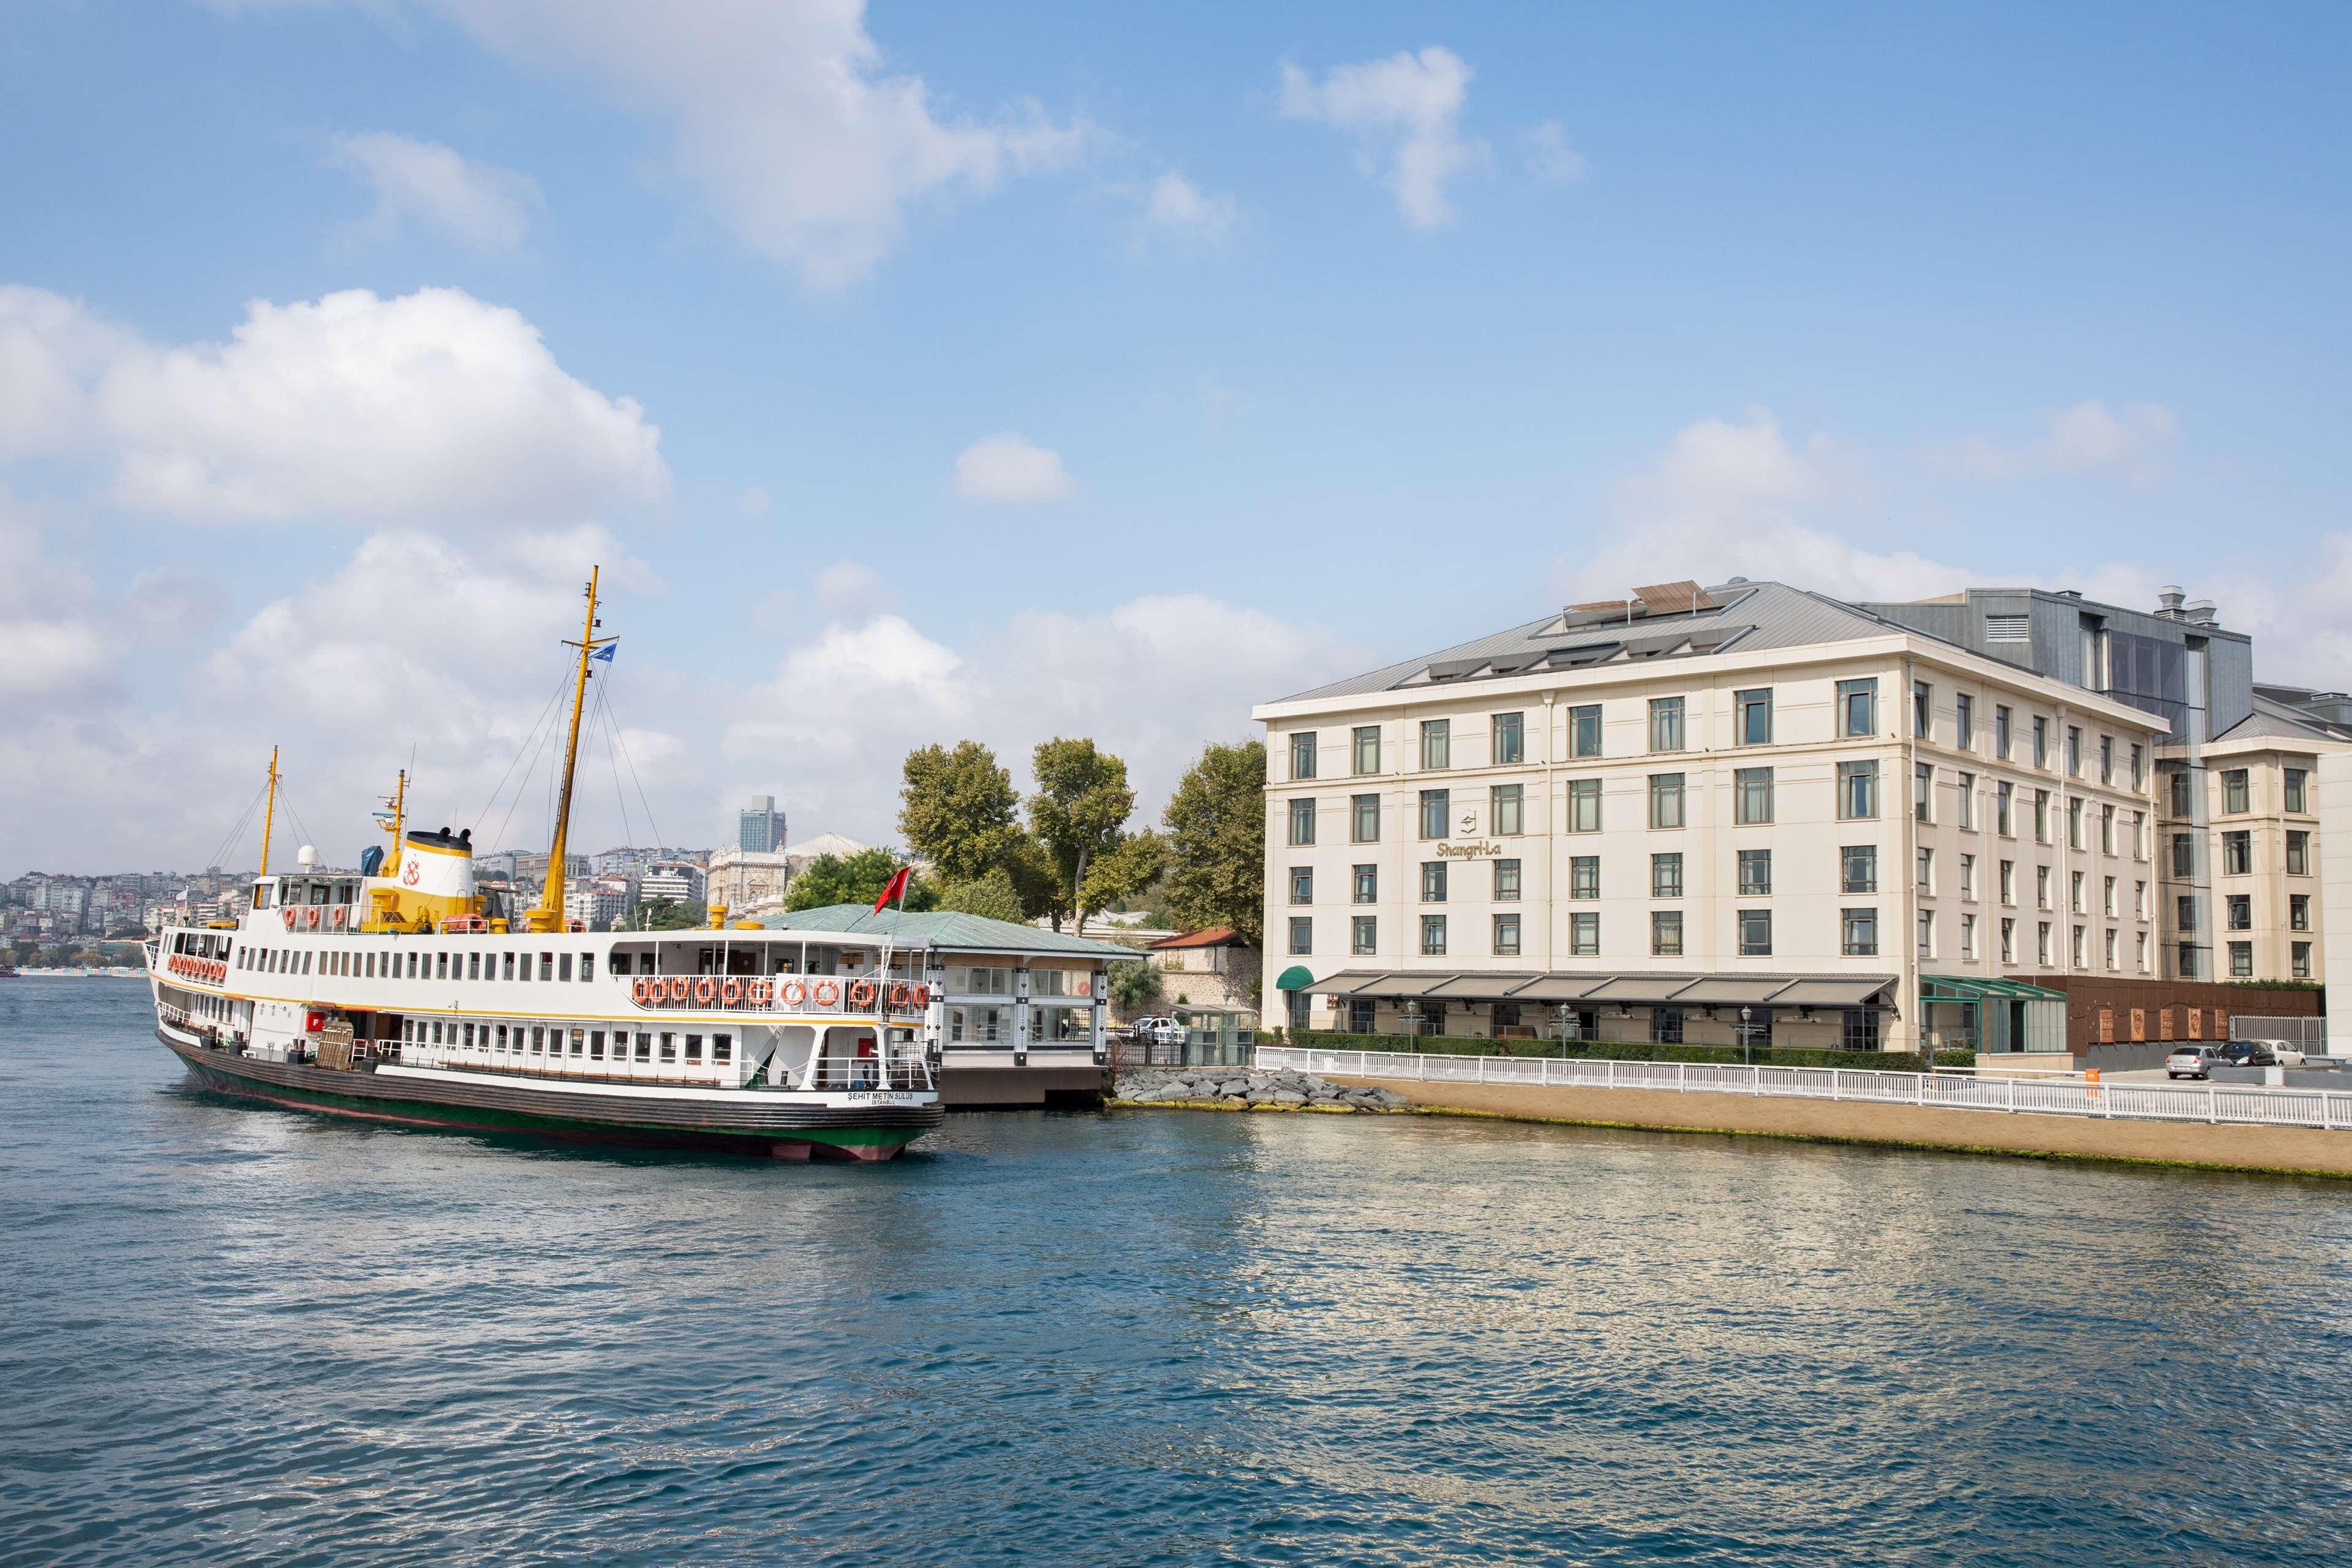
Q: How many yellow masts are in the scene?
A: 3